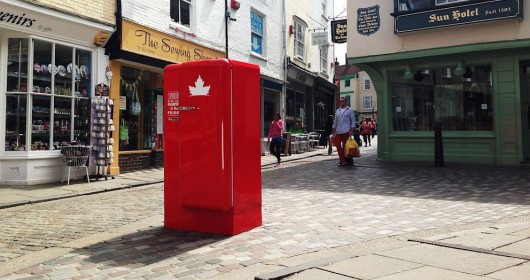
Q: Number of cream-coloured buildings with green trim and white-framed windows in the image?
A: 1